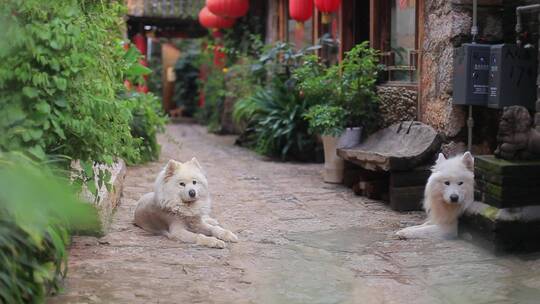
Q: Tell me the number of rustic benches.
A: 1